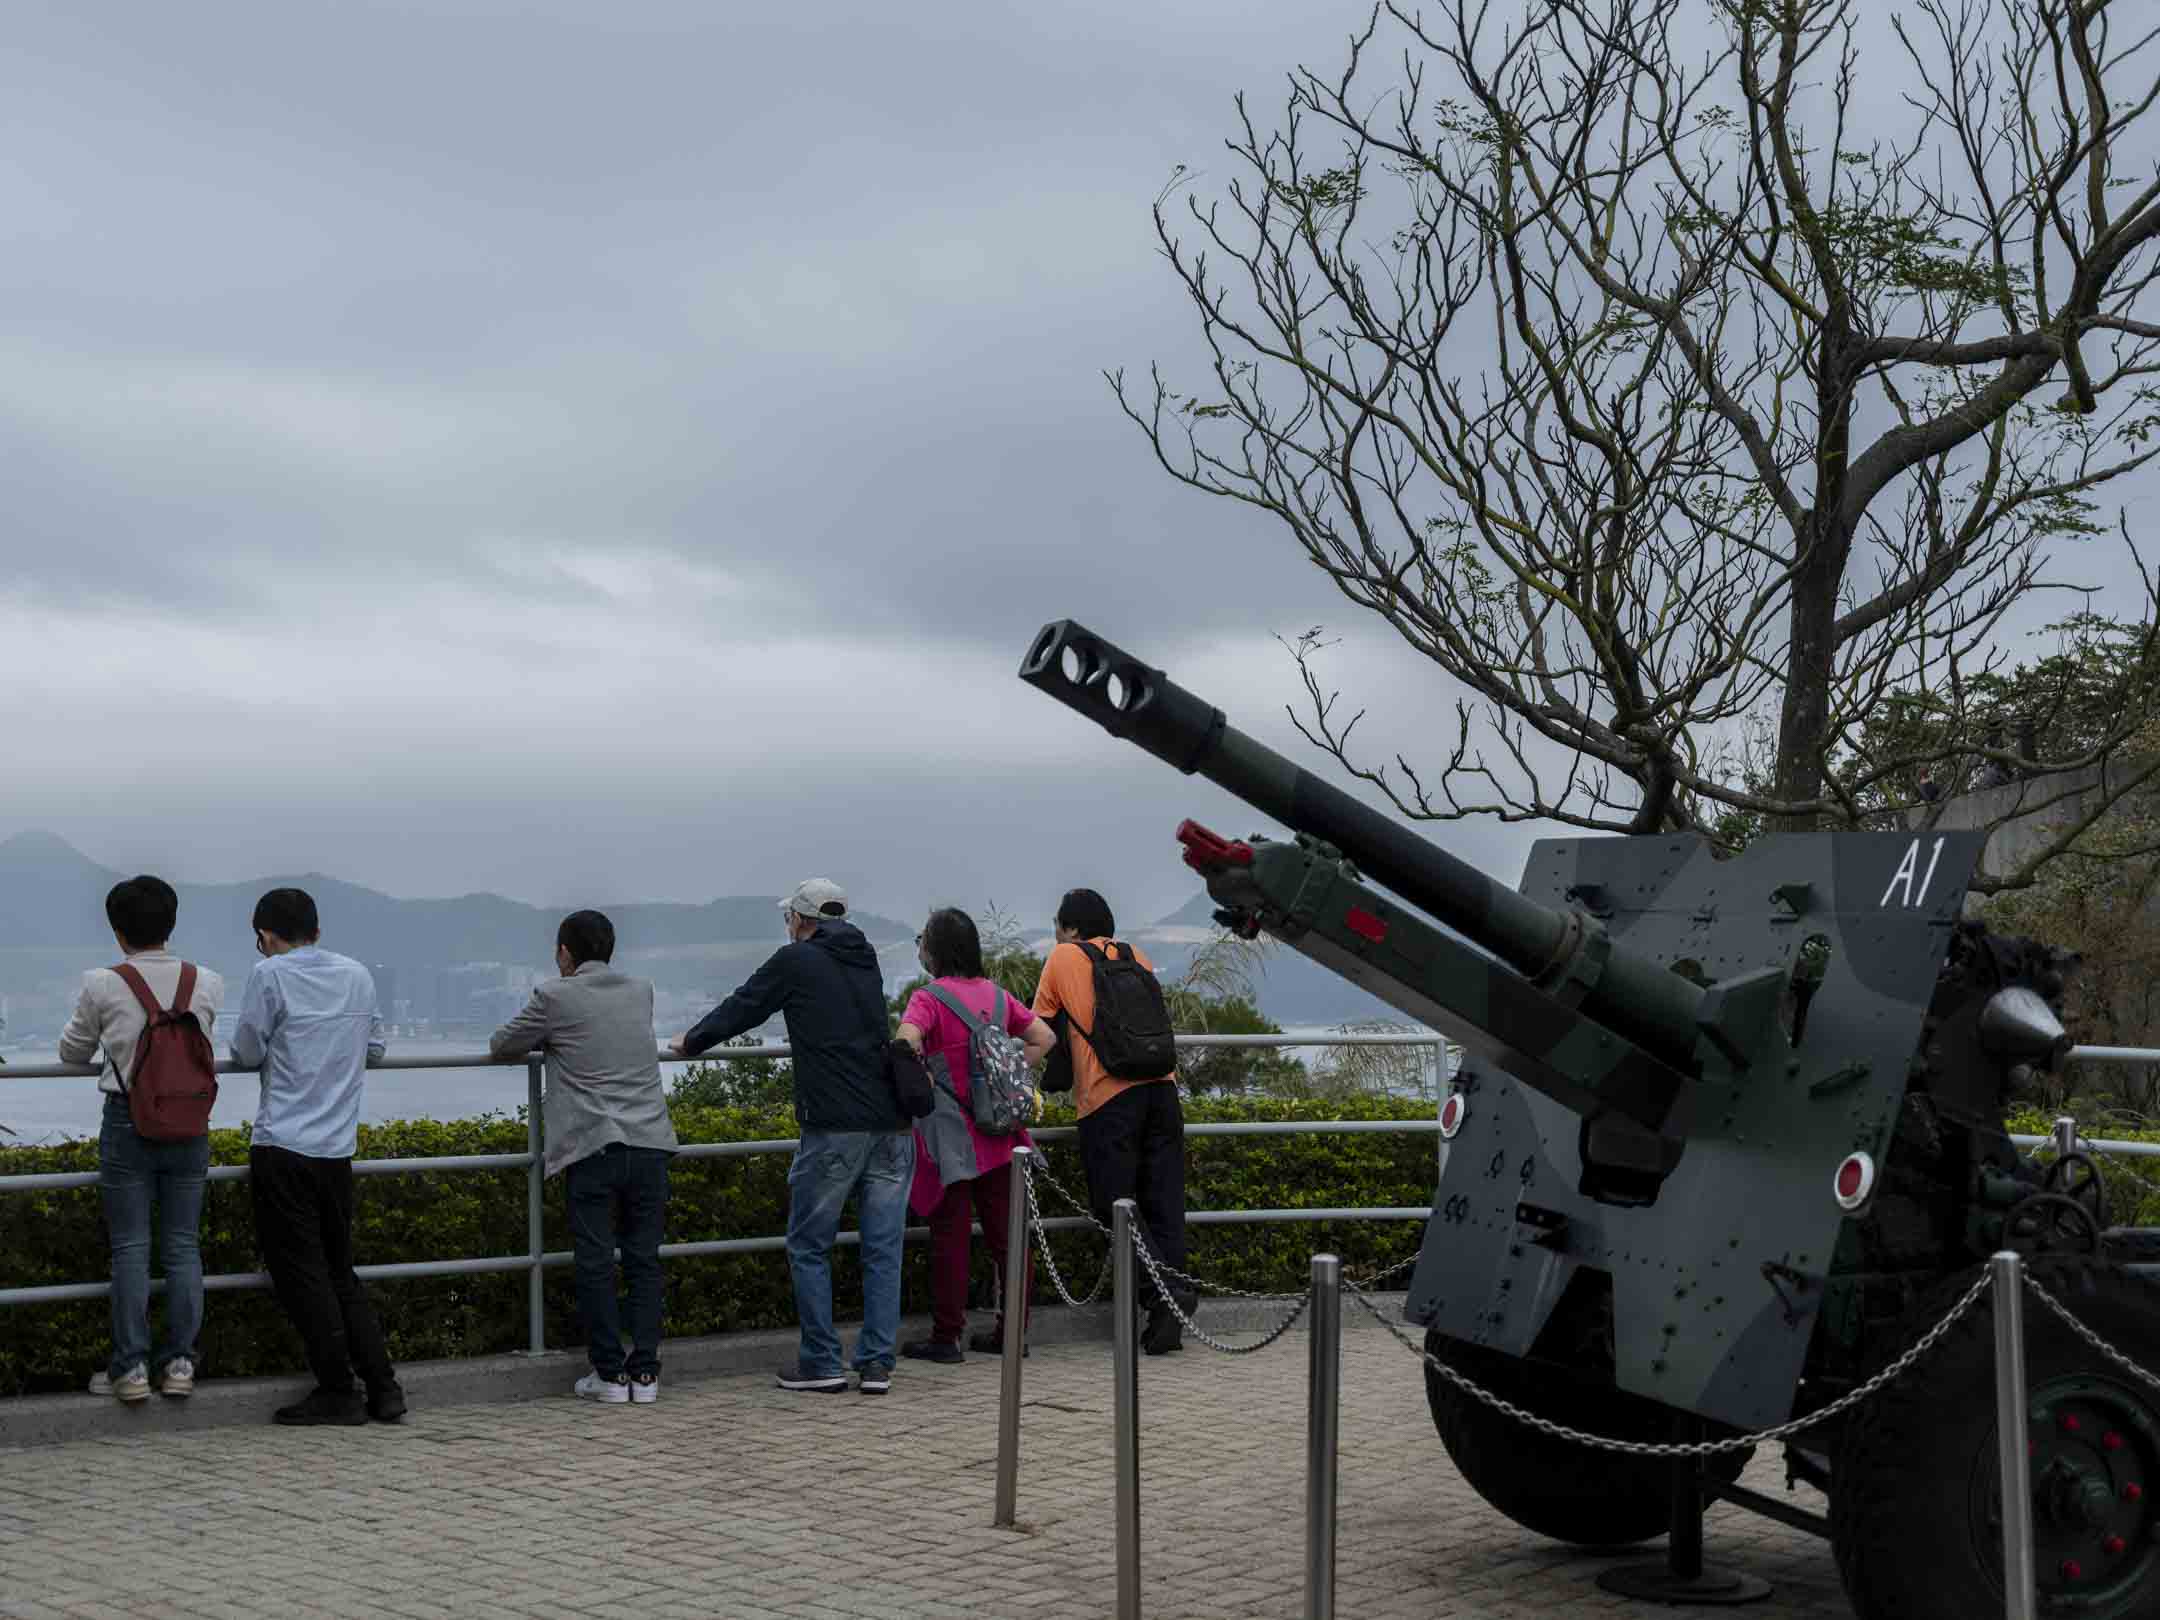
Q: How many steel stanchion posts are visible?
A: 5